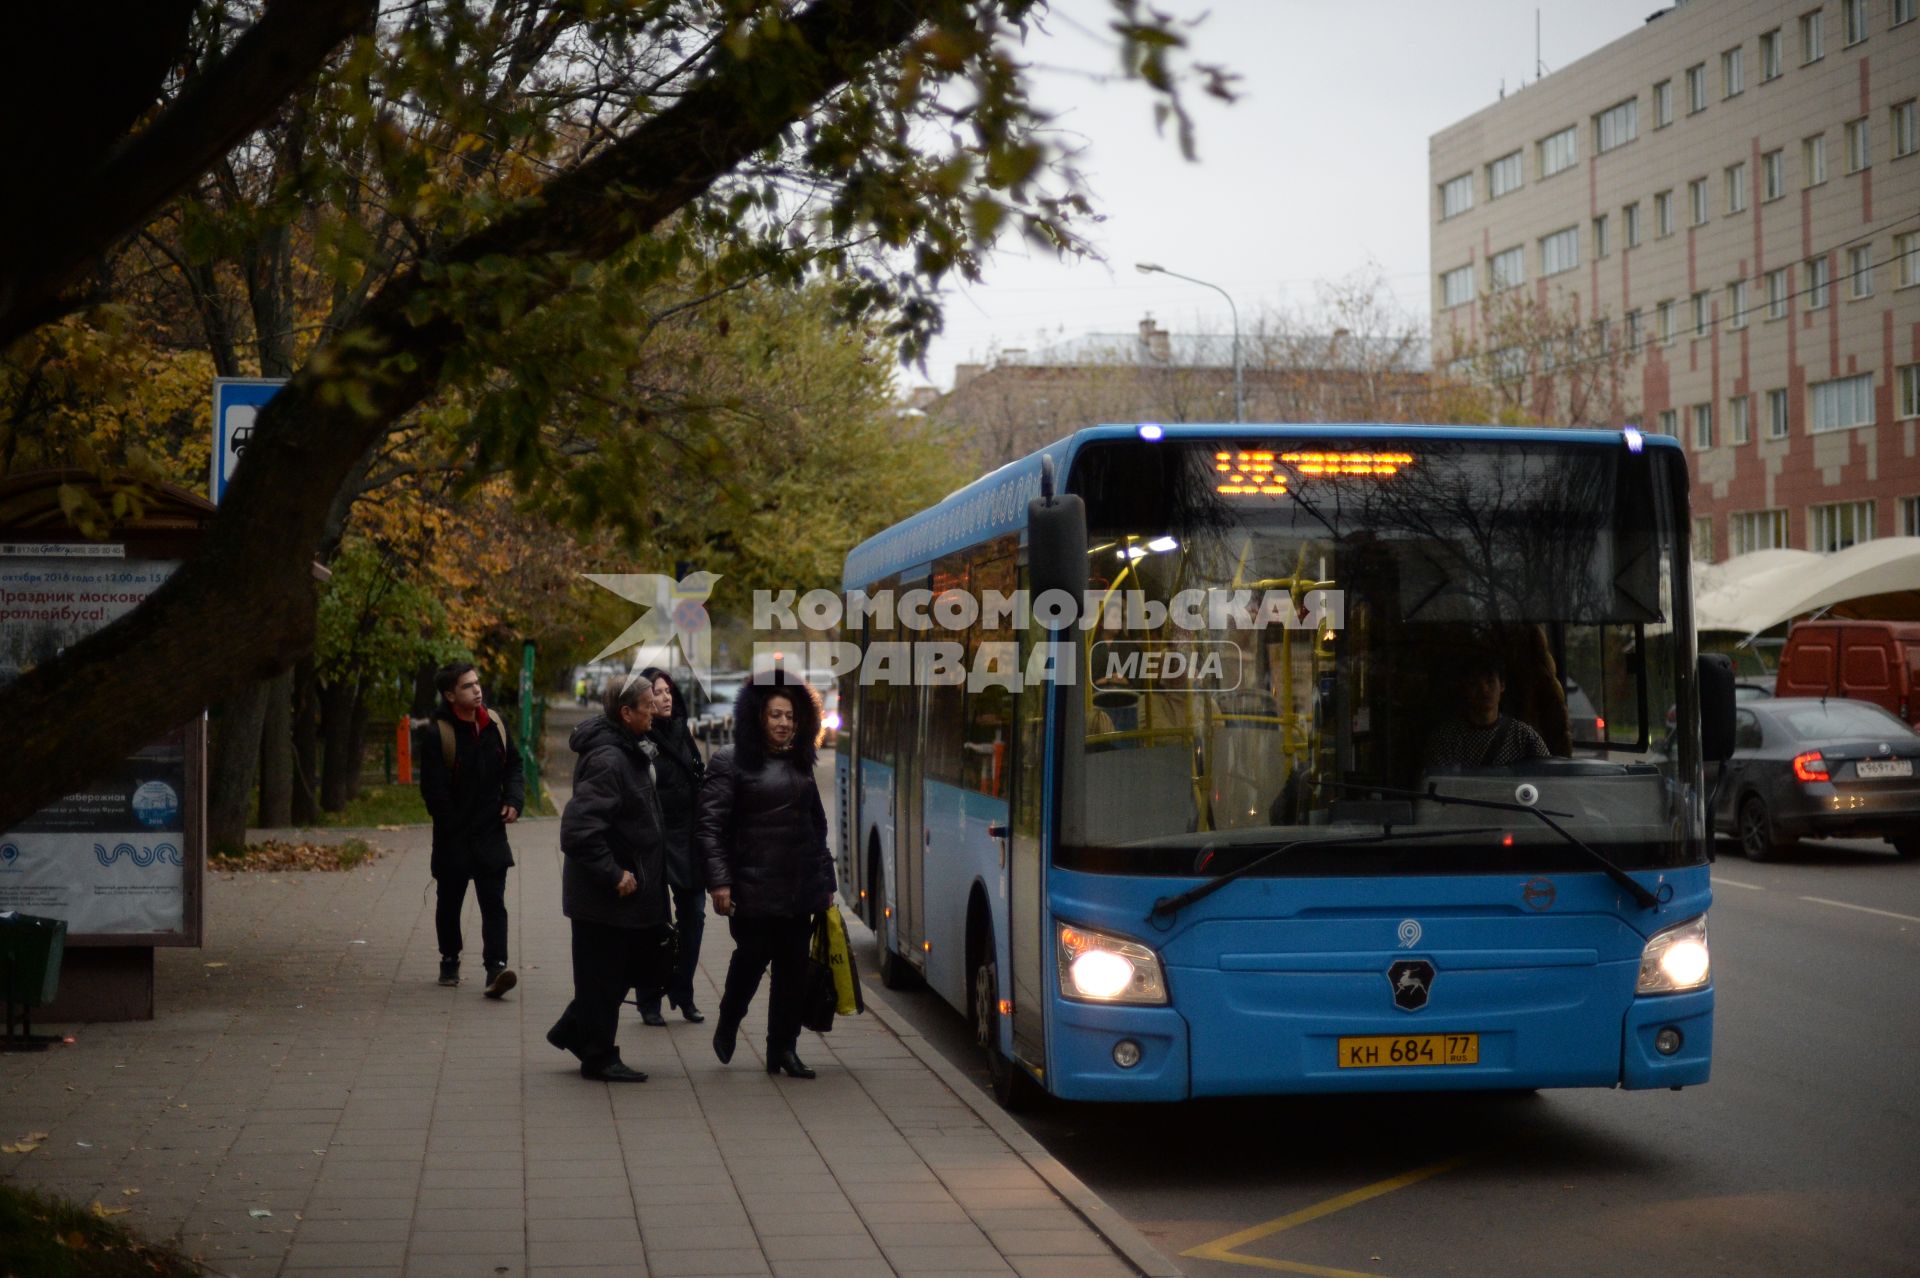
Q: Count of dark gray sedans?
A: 1